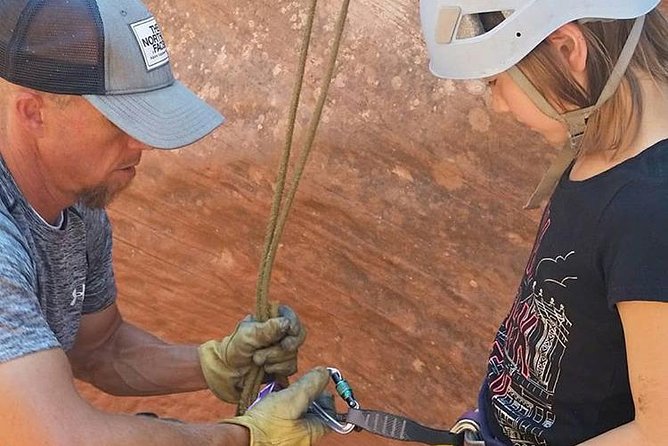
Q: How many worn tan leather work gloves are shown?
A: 2